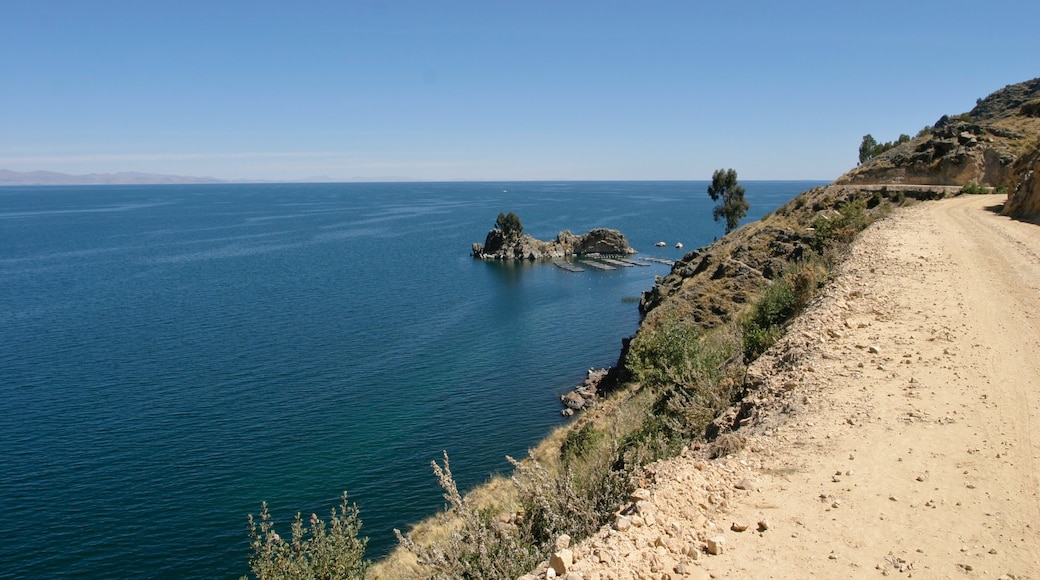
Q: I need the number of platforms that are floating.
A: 5